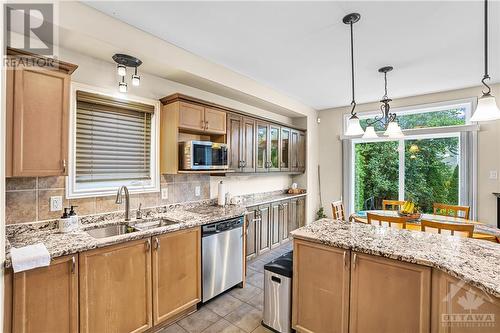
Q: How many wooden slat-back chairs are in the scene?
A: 5